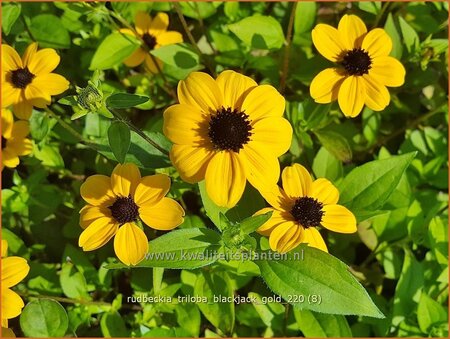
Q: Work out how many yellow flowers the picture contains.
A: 8